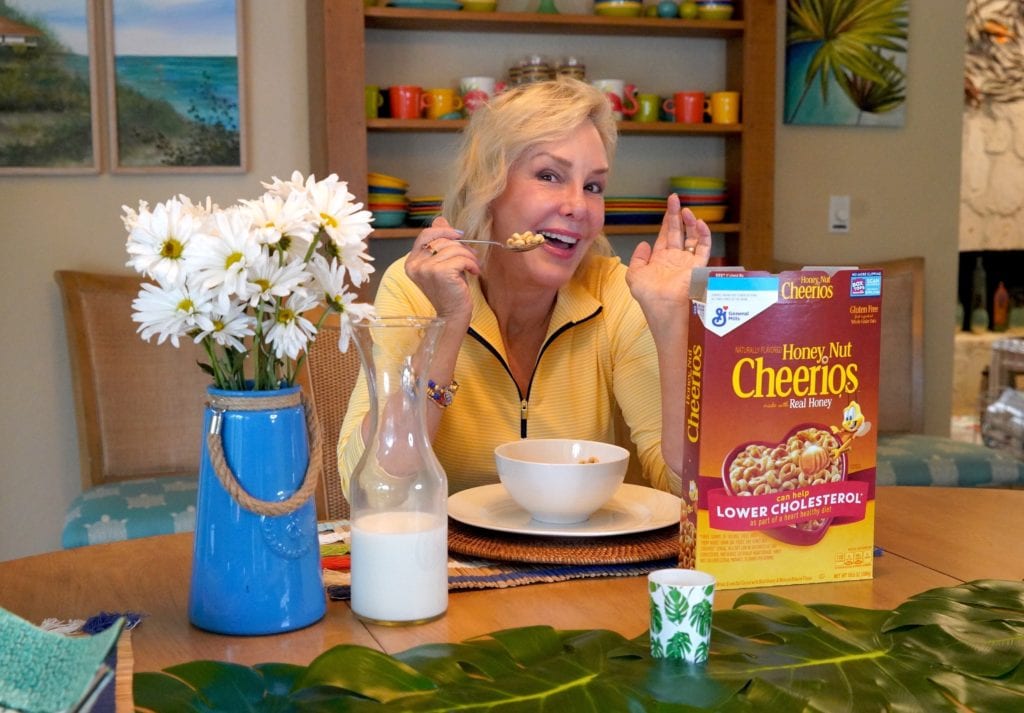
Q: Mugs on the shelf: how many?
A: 8